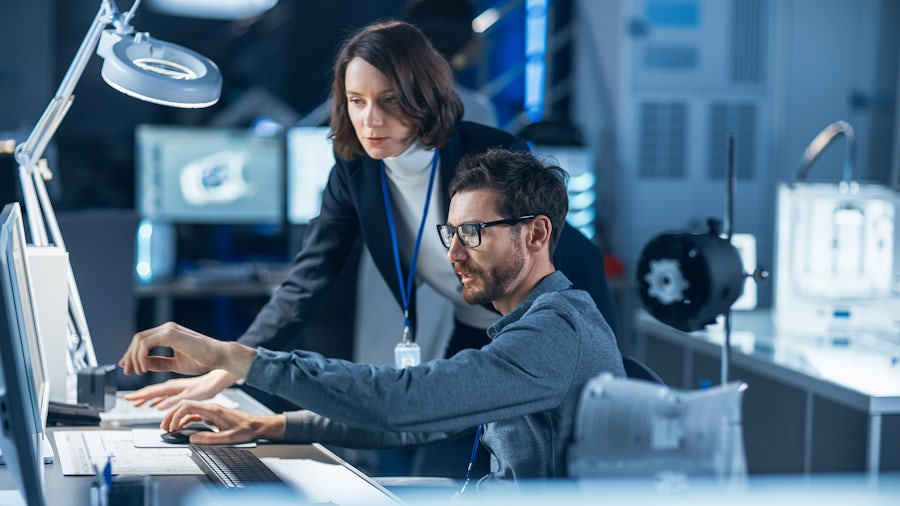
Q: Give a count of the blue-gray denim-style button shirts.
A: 1